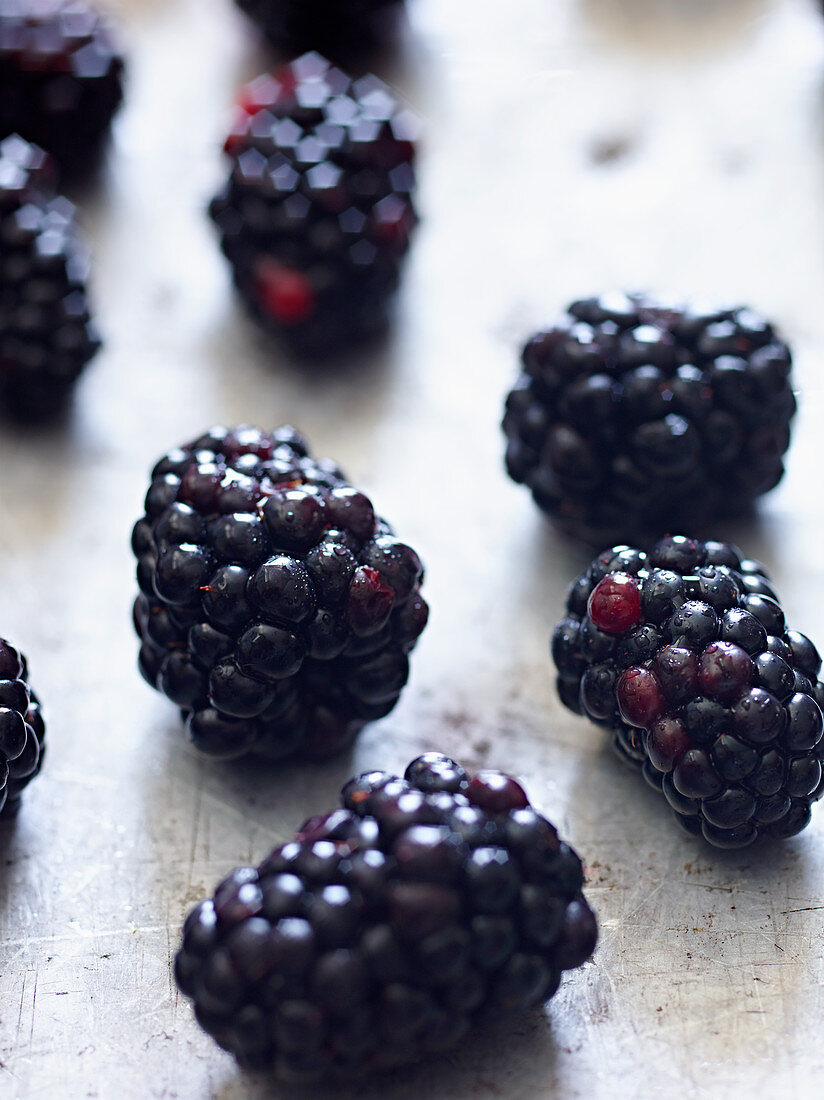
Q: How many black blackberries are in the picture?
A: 9